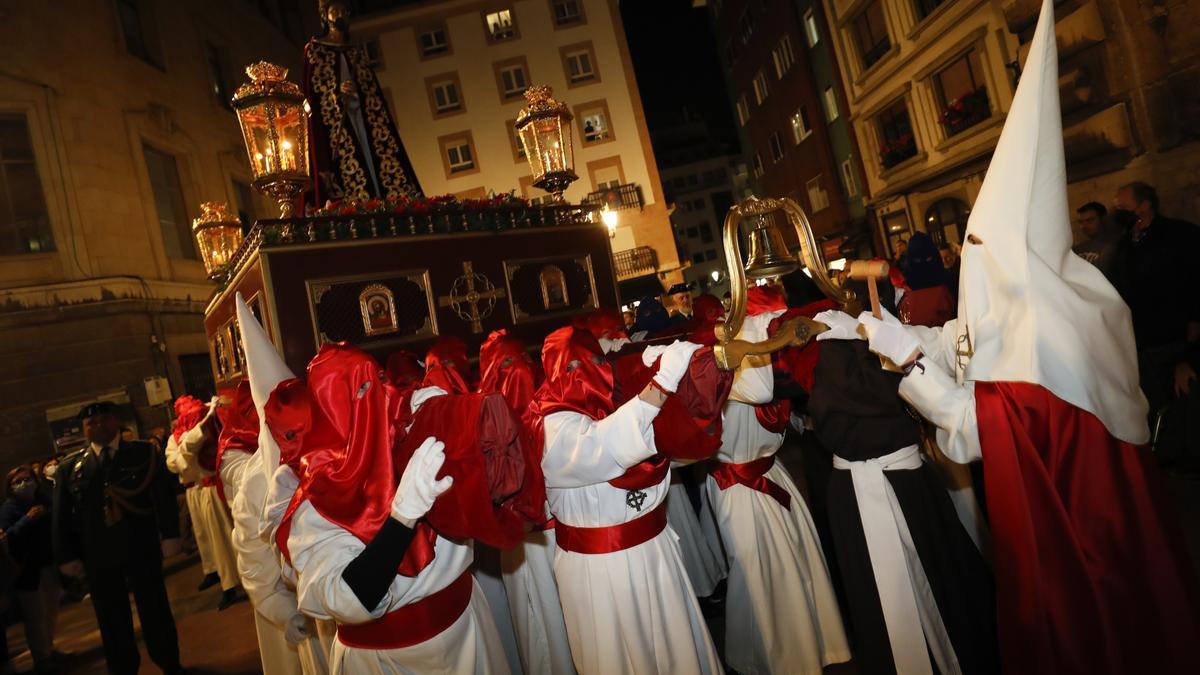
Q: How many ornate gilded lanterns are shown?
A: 3